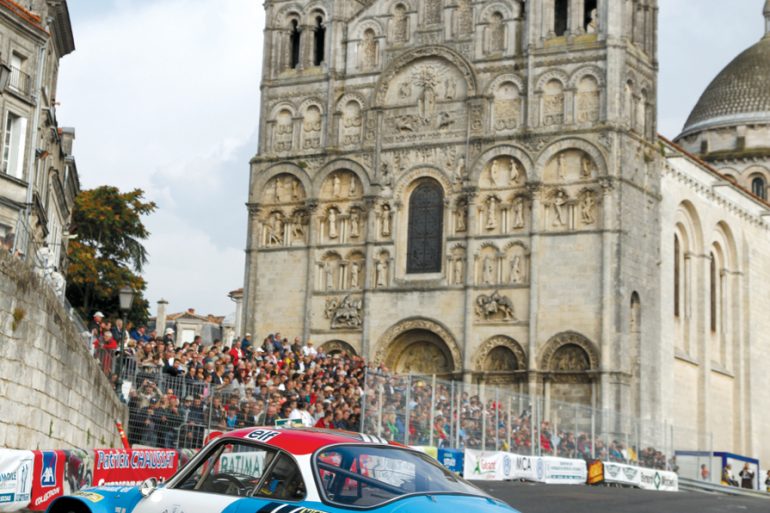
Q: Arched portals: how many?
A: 4